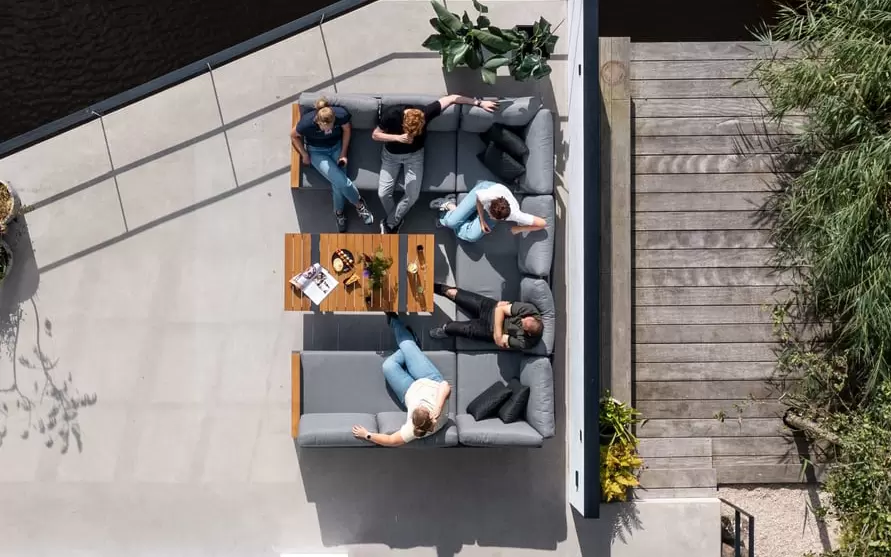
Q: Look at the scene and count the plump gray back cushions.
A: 10